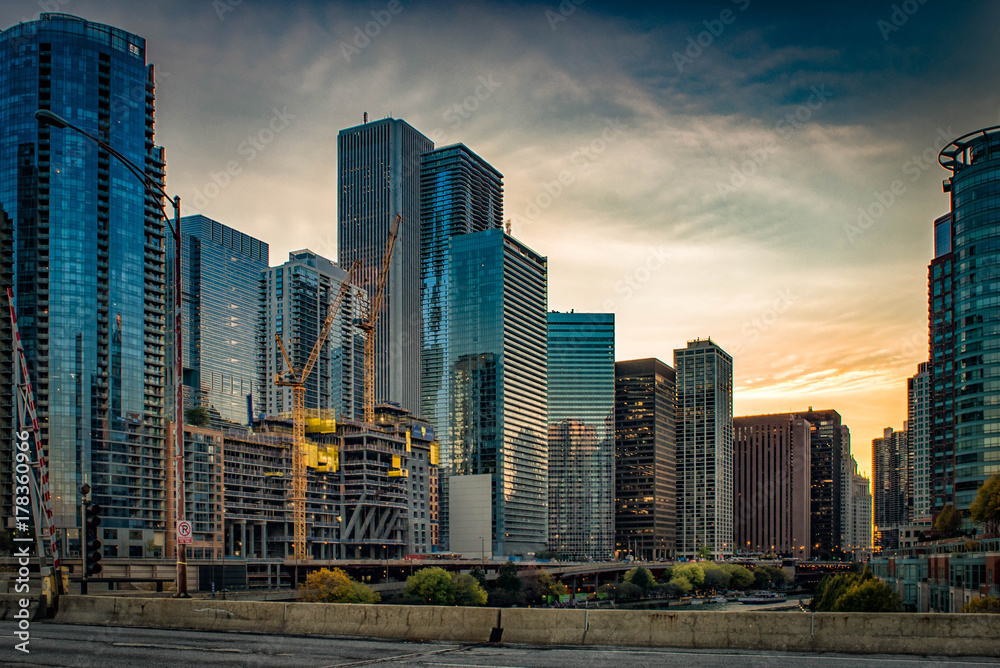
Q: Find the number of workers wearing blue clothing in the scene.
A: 0